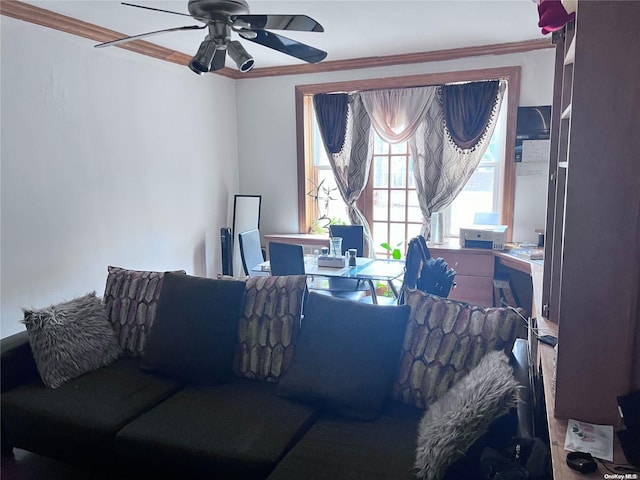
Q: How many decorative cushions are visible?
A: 7